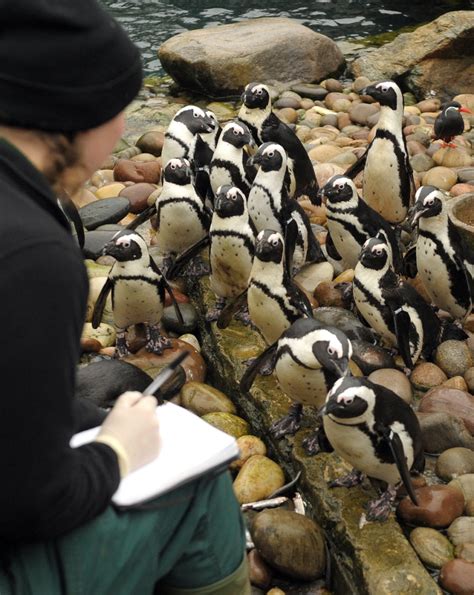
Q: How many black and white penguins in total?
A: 15